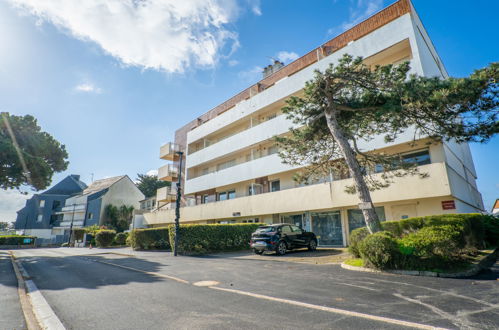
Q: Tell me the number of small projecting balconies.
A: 3